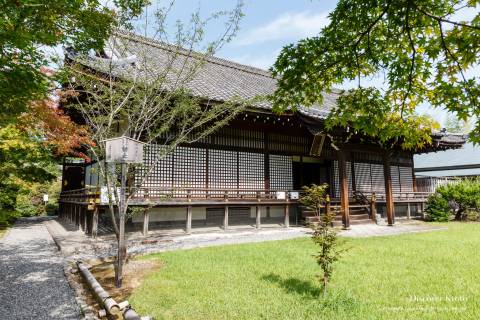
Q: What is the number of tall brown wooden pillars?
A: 2